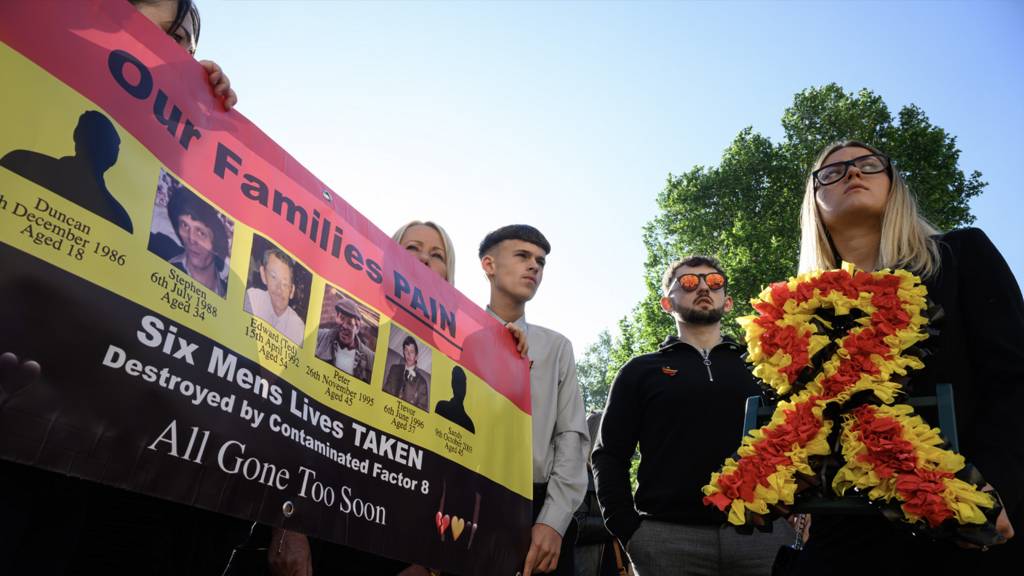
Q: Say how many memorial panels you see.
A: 6